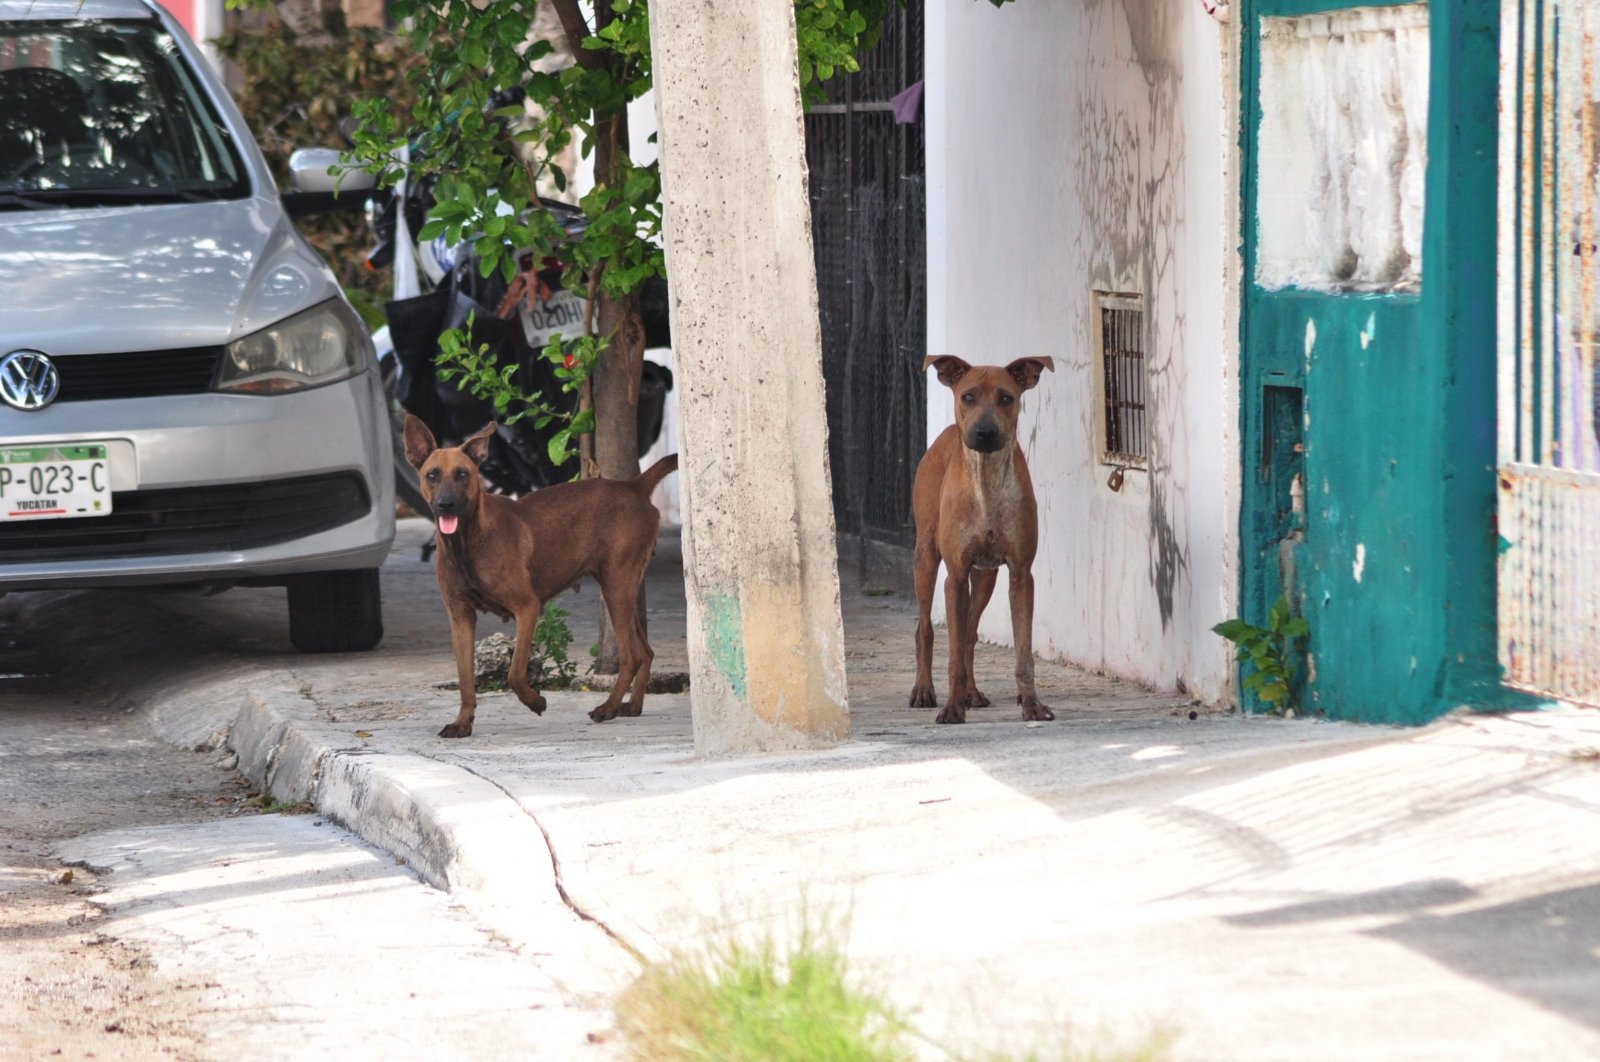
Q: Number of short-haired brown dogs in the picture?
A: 2